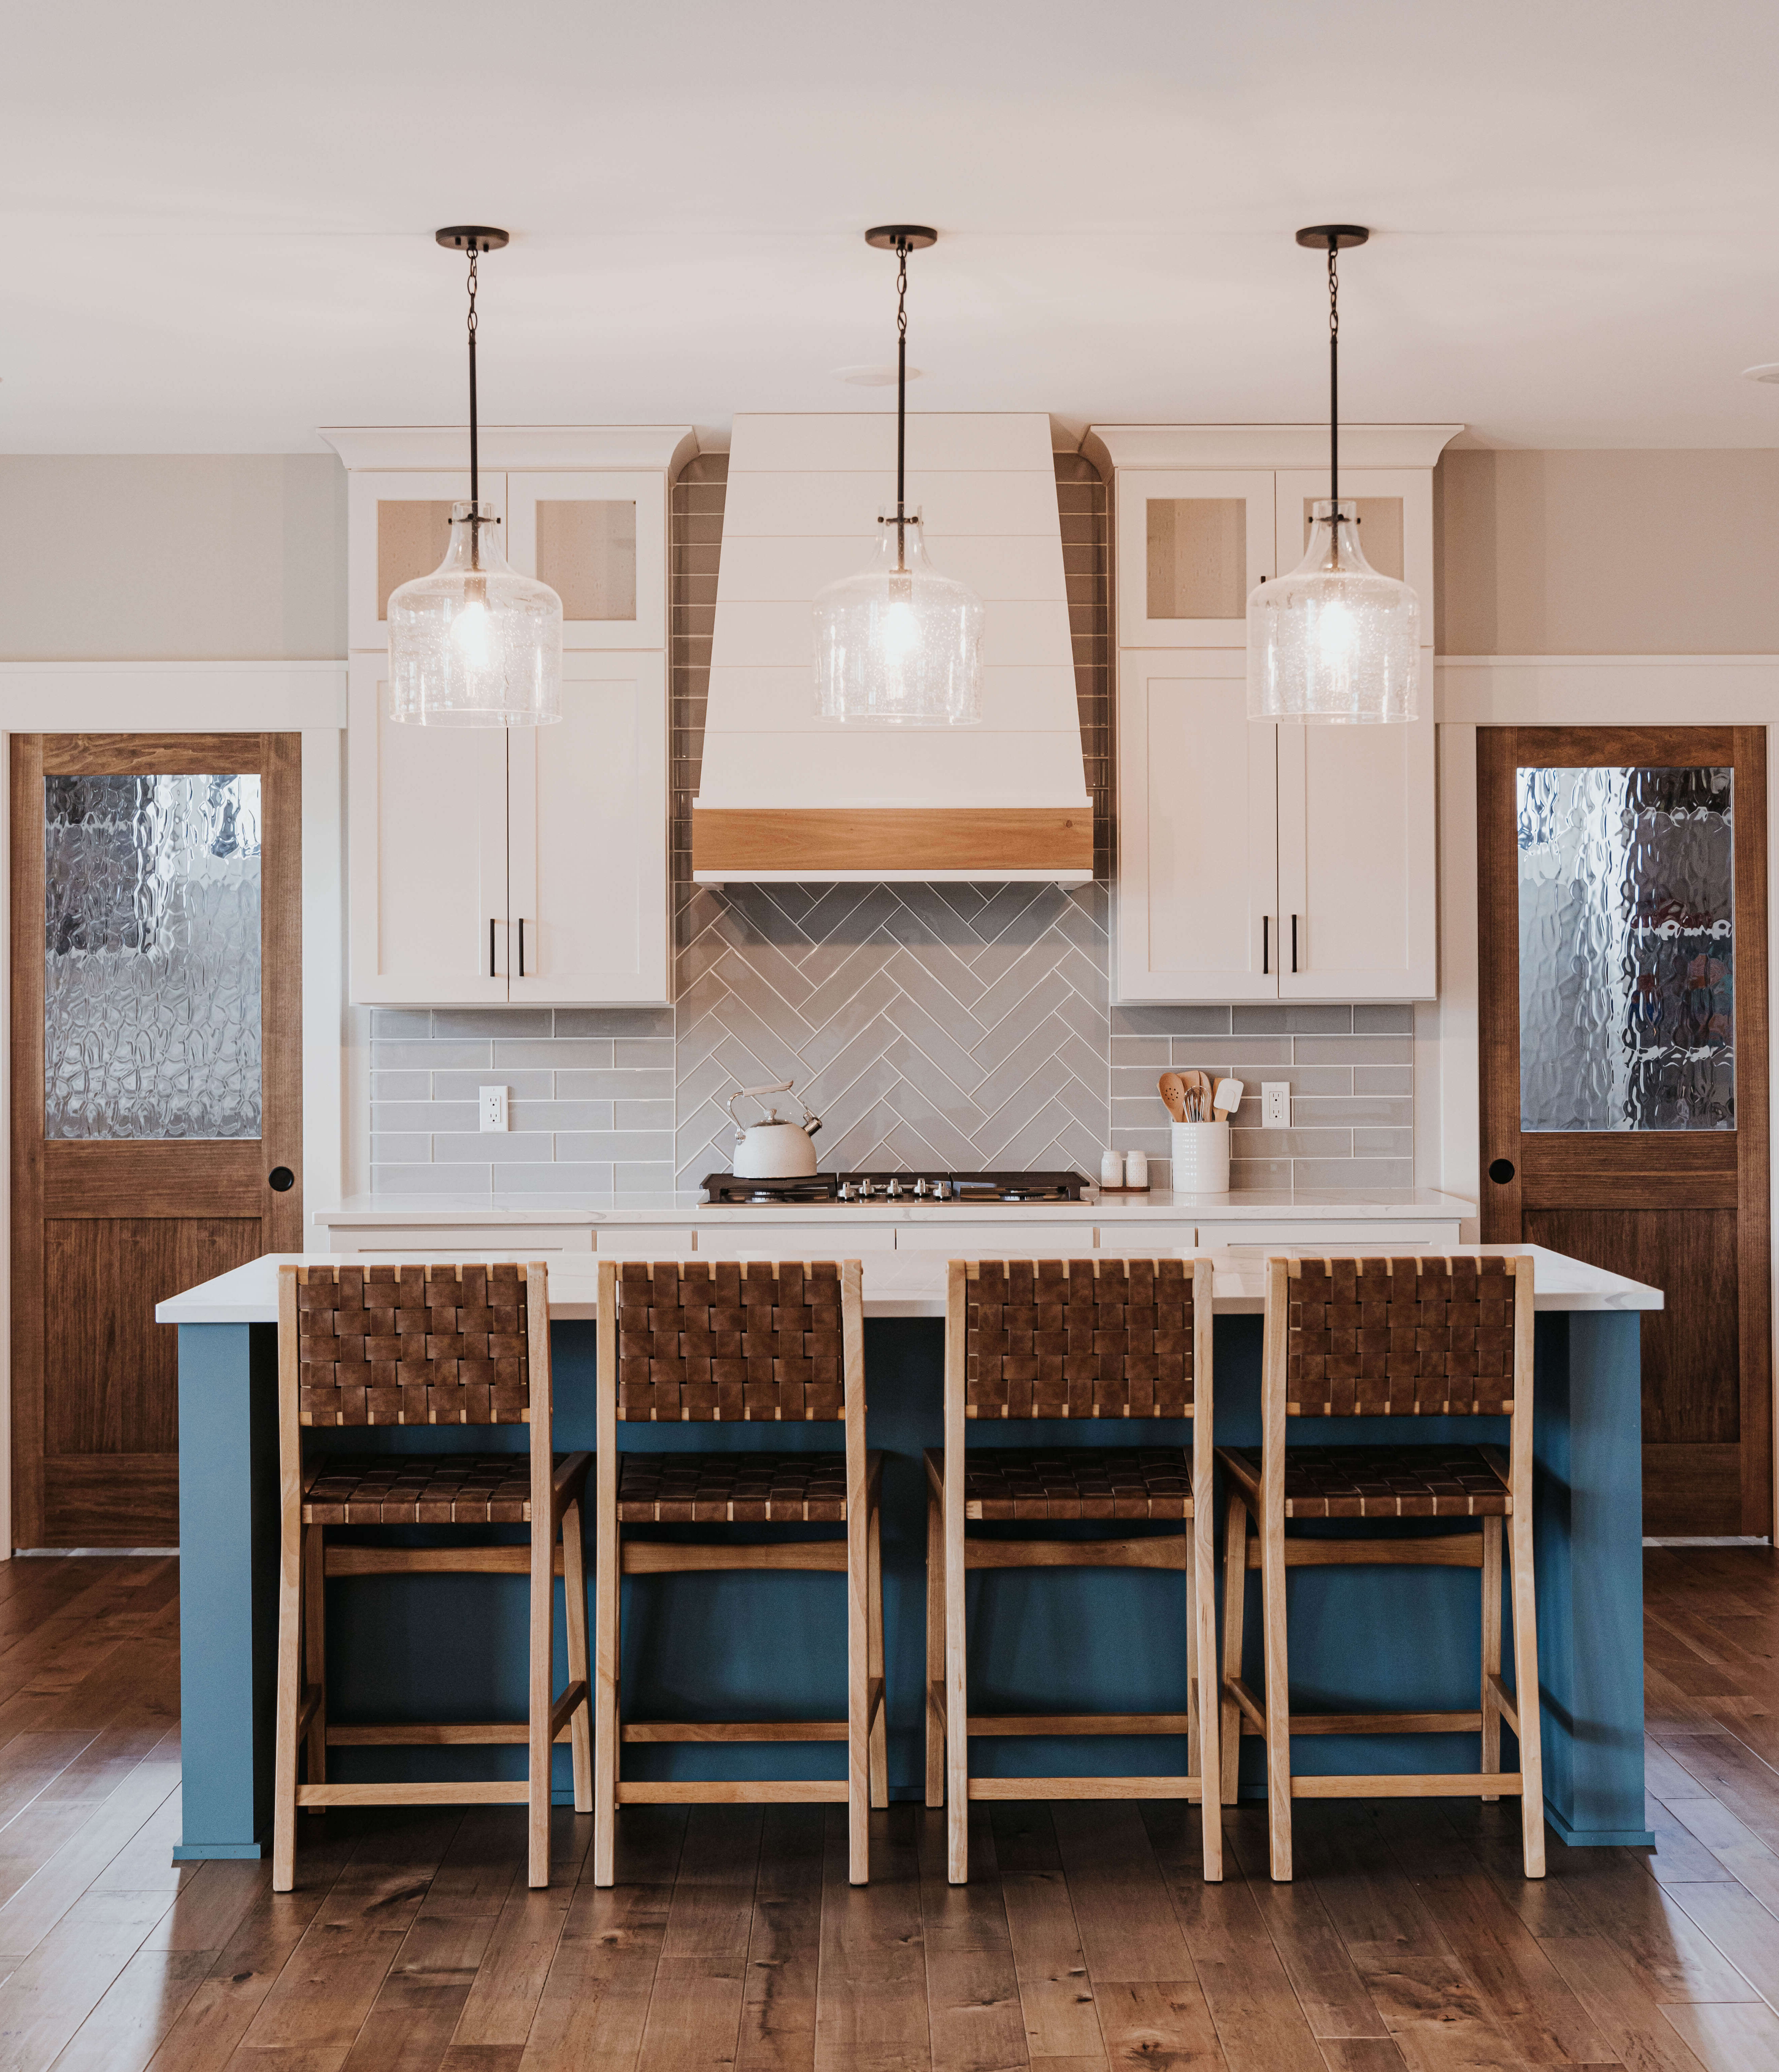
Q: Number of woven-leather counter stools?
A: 4